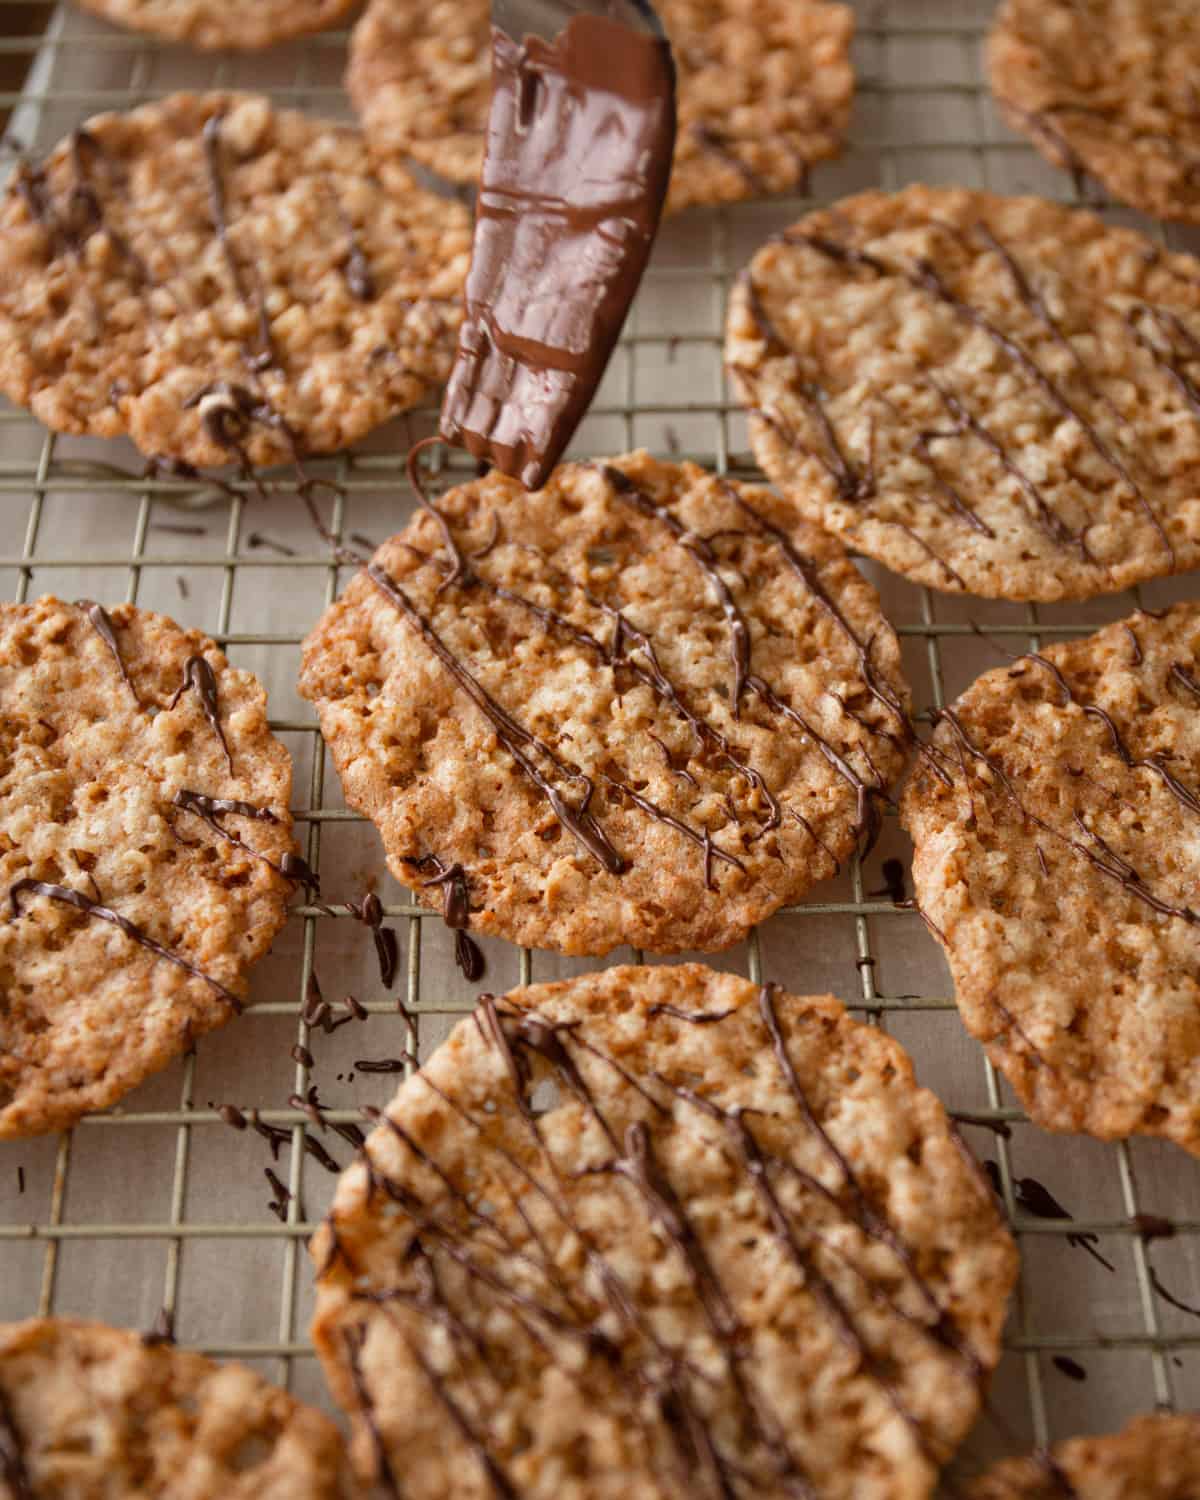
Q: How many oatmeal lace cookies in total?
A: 11